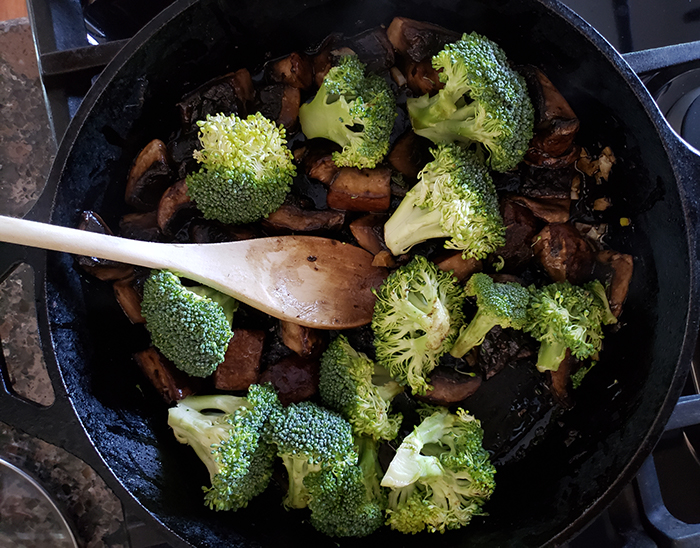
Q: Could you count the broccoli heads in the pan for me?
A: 13